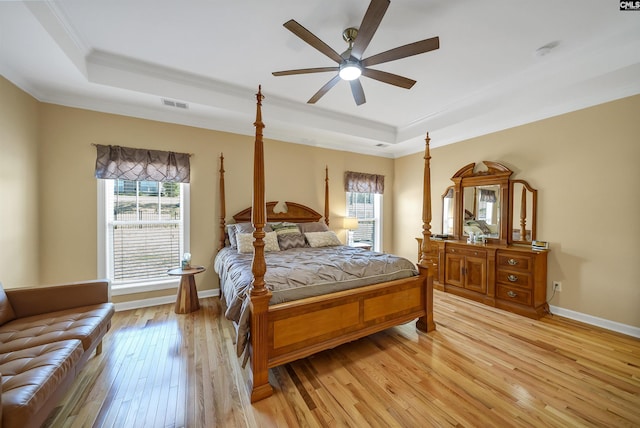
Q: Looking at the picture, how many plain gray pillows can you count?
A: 2